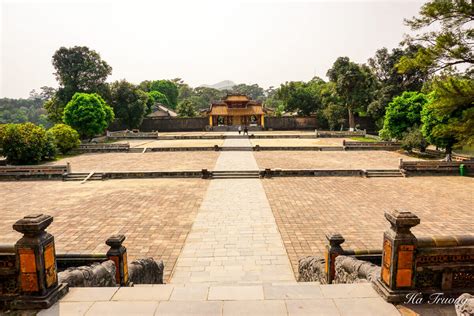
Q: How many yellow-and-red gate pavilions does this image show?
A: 1